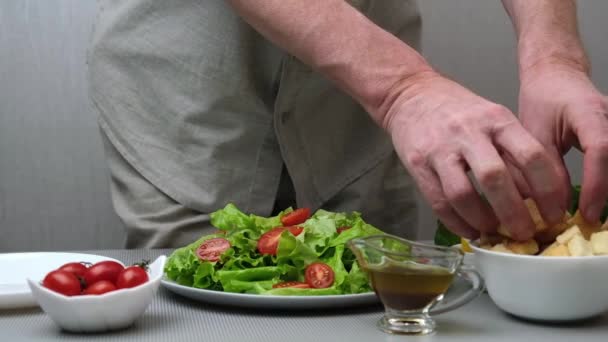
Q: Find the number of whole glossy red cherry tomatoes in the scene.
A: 5